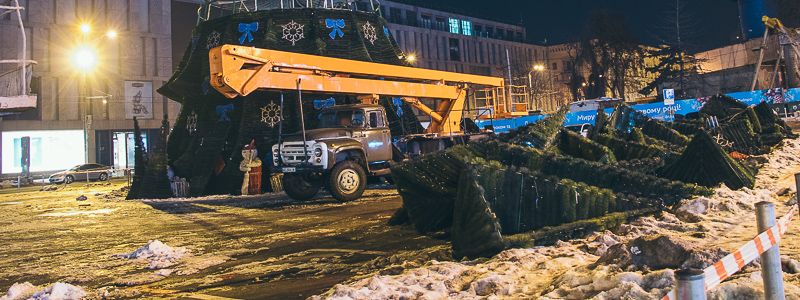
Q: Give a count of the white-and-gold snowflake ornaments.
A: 5